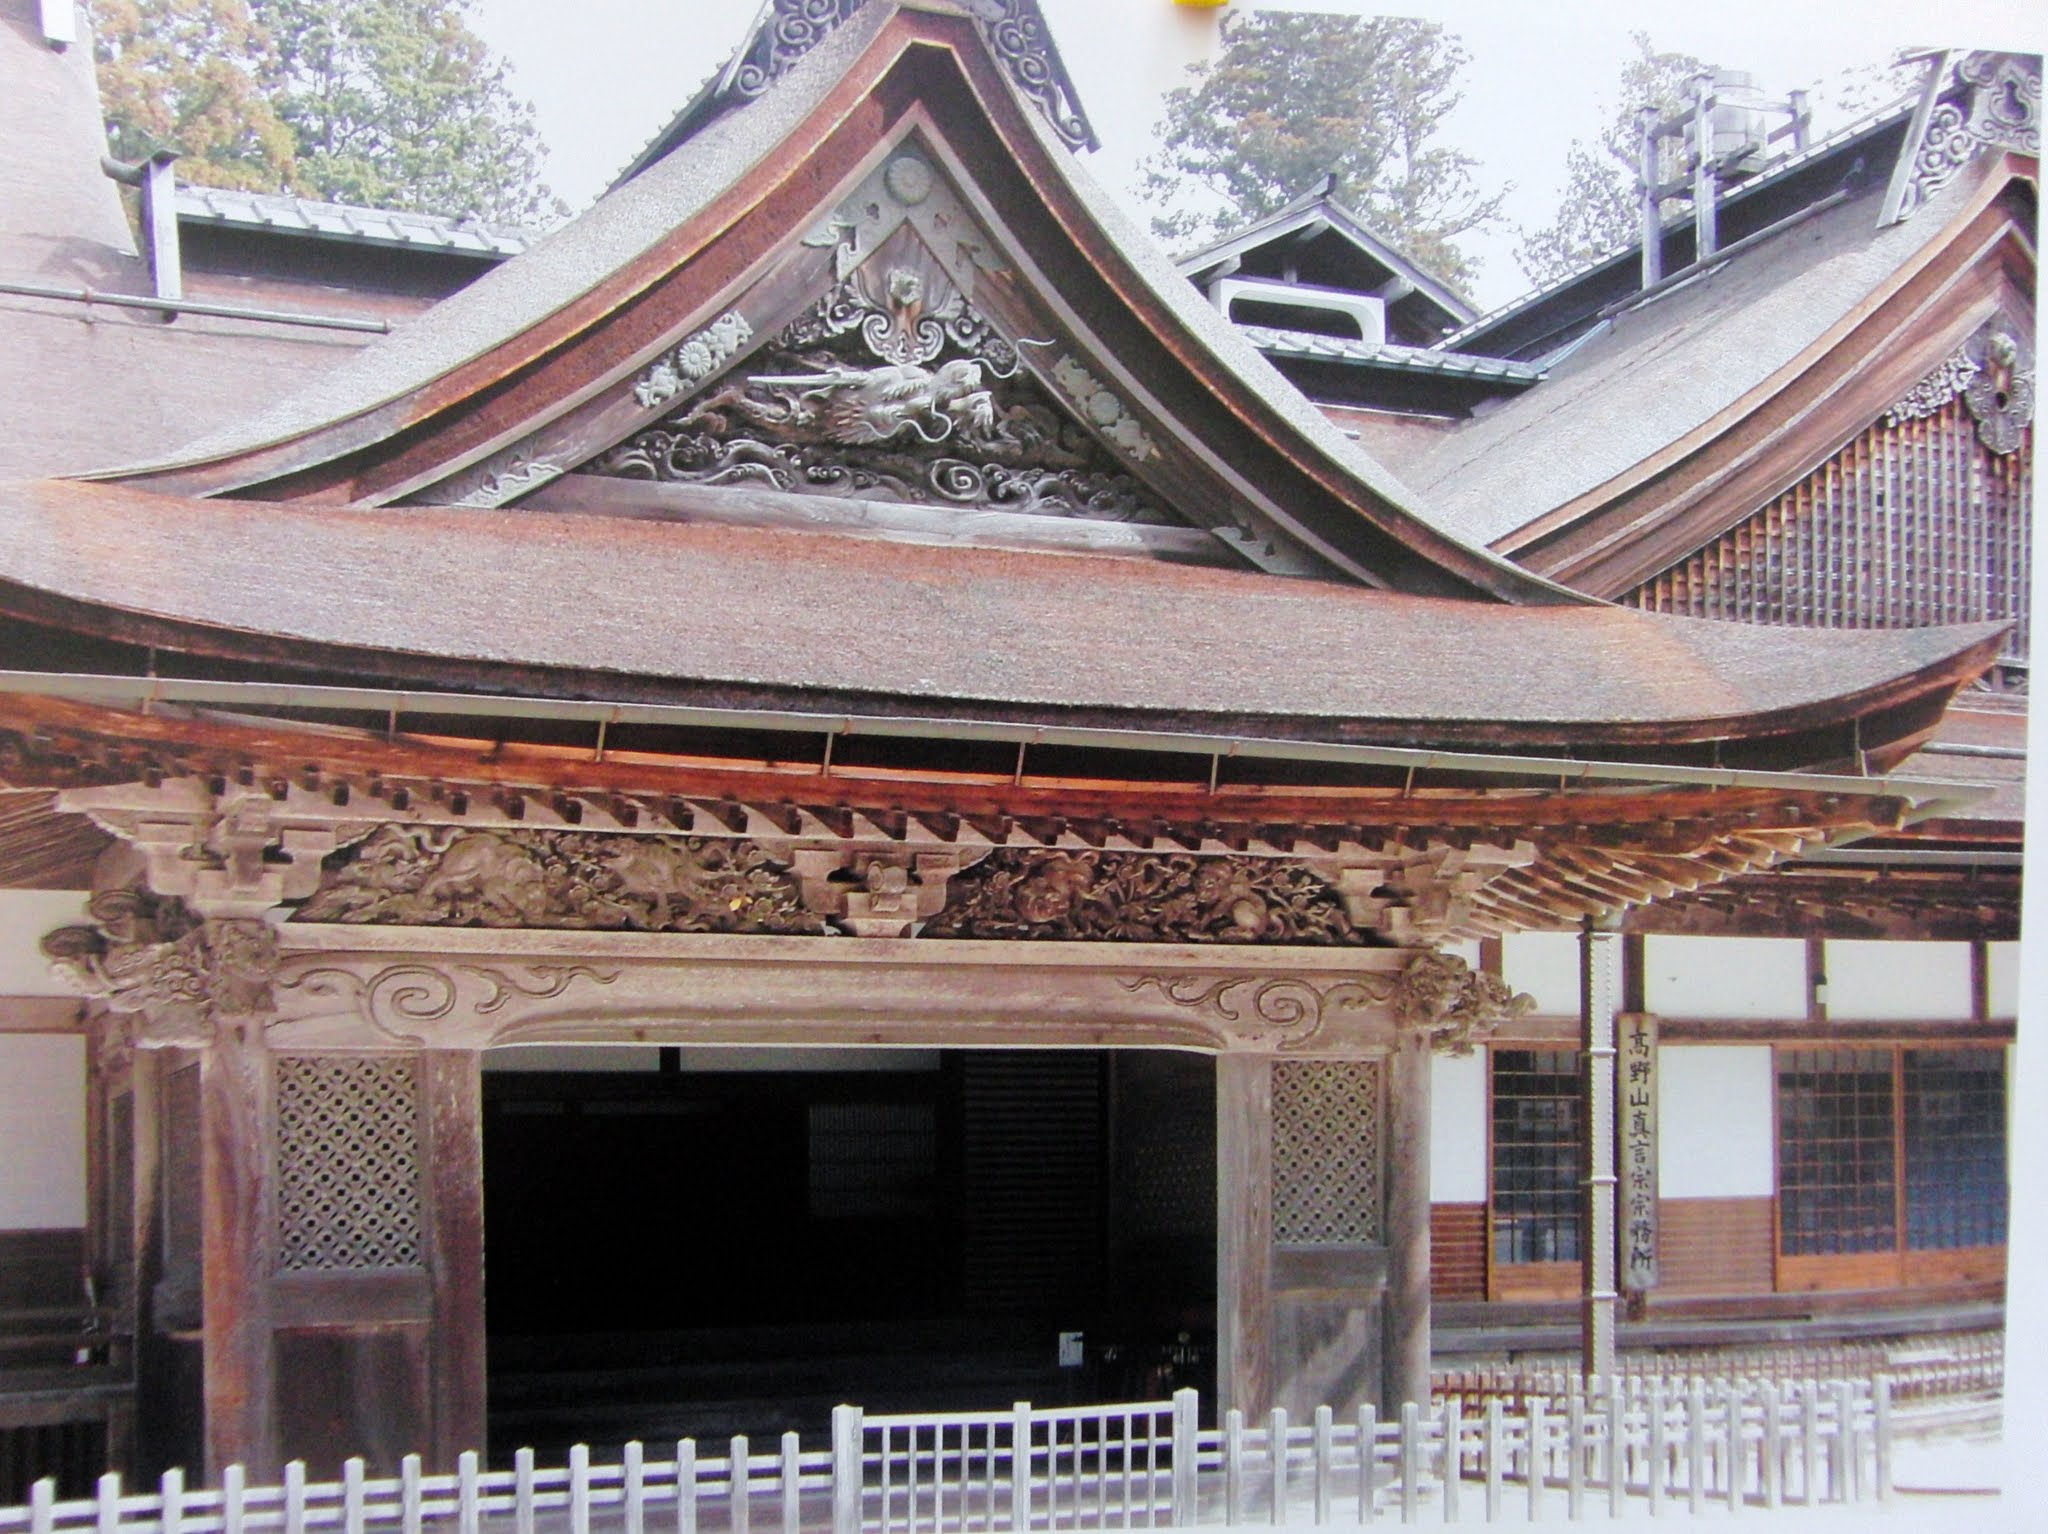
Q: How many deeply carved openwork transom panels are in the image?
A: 2